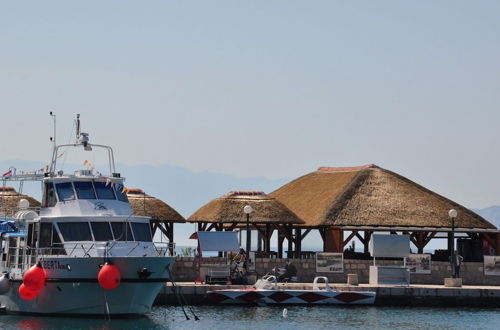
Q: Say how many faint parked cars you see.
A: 0